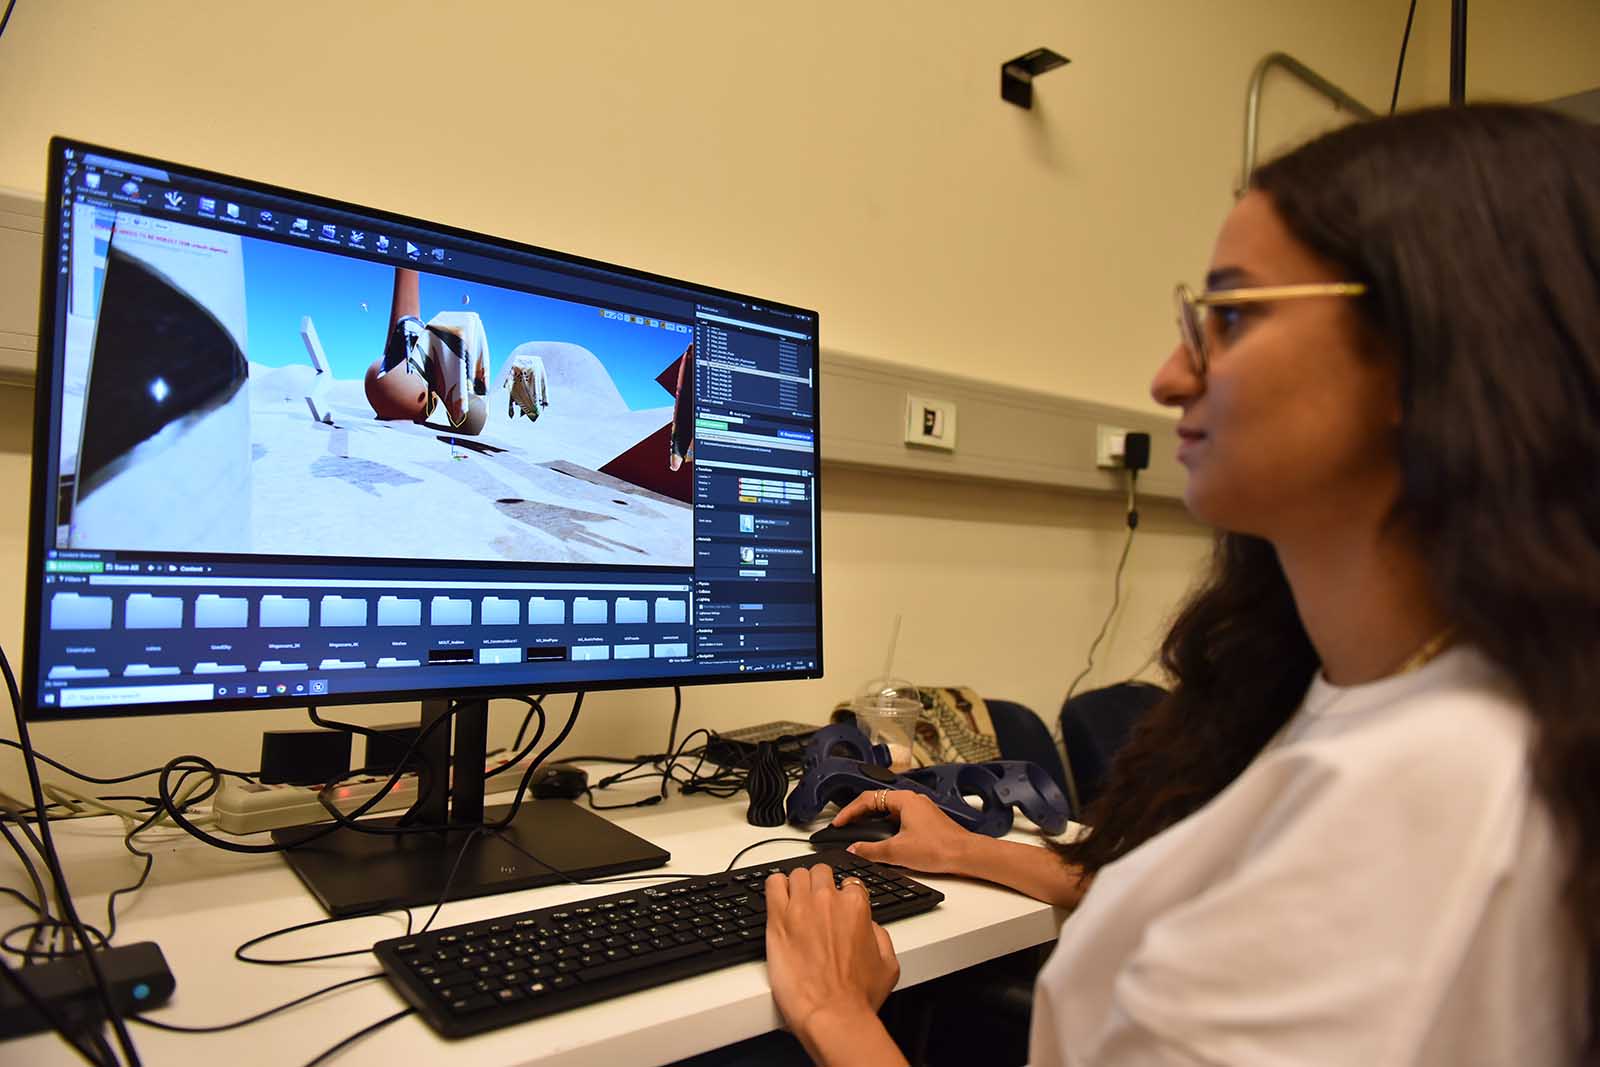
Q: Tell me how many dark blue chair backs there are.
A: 2